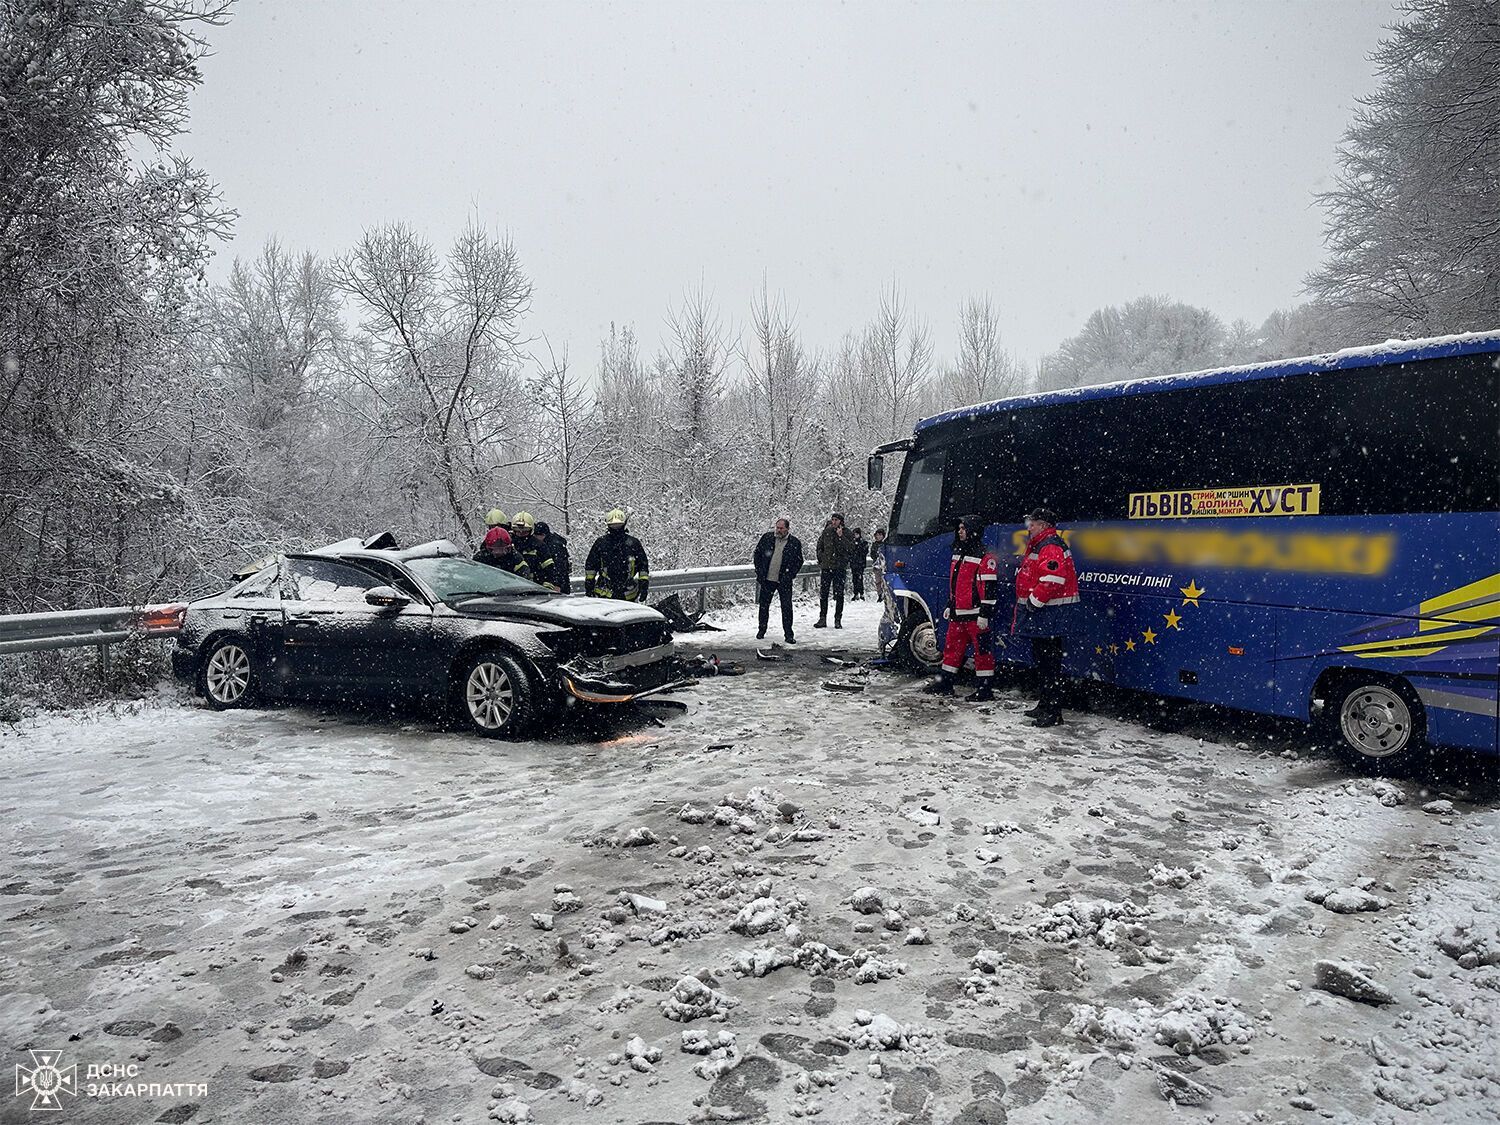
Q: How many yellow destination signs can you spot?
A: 1